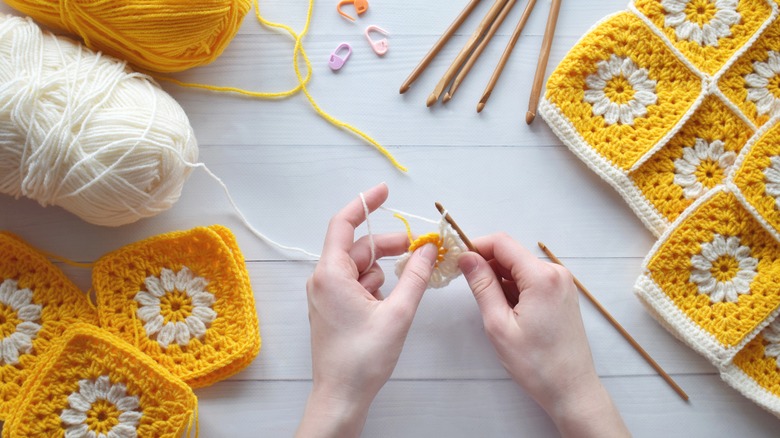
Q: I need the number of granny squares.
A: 10